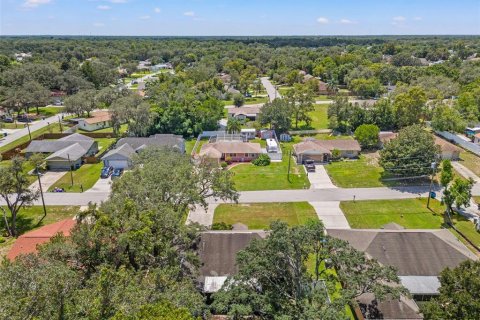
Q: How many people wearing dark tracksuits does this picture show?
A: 0